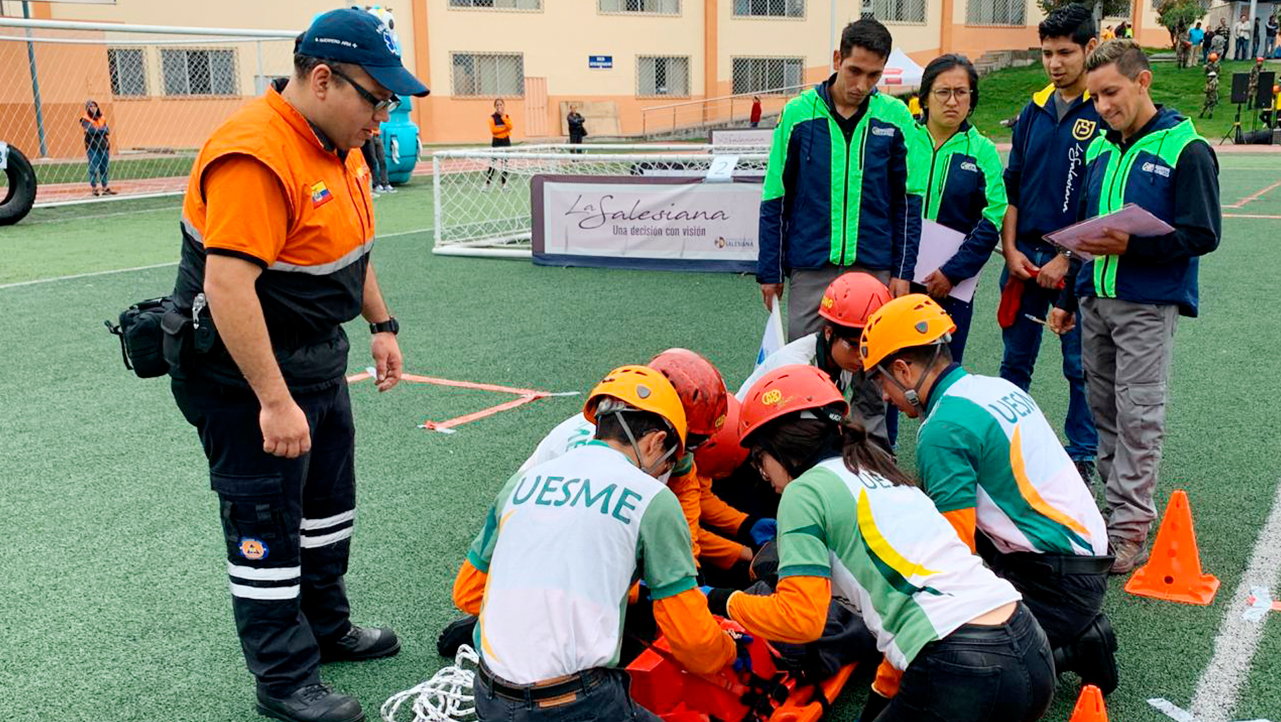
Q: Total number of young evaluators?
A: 4